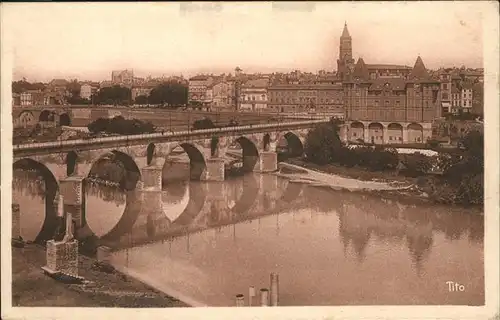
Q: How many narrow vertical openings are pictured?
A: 4